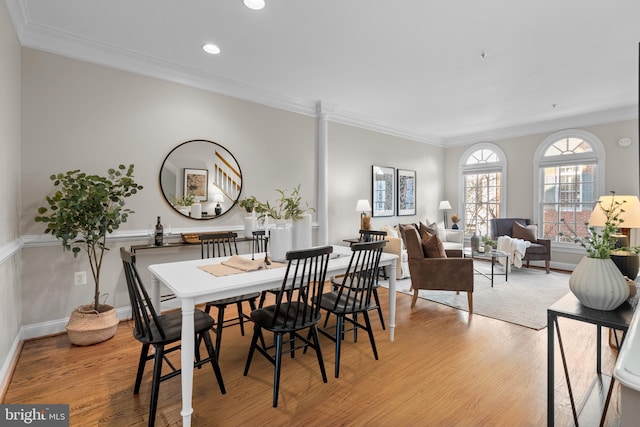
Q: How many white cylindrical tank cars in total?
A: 0